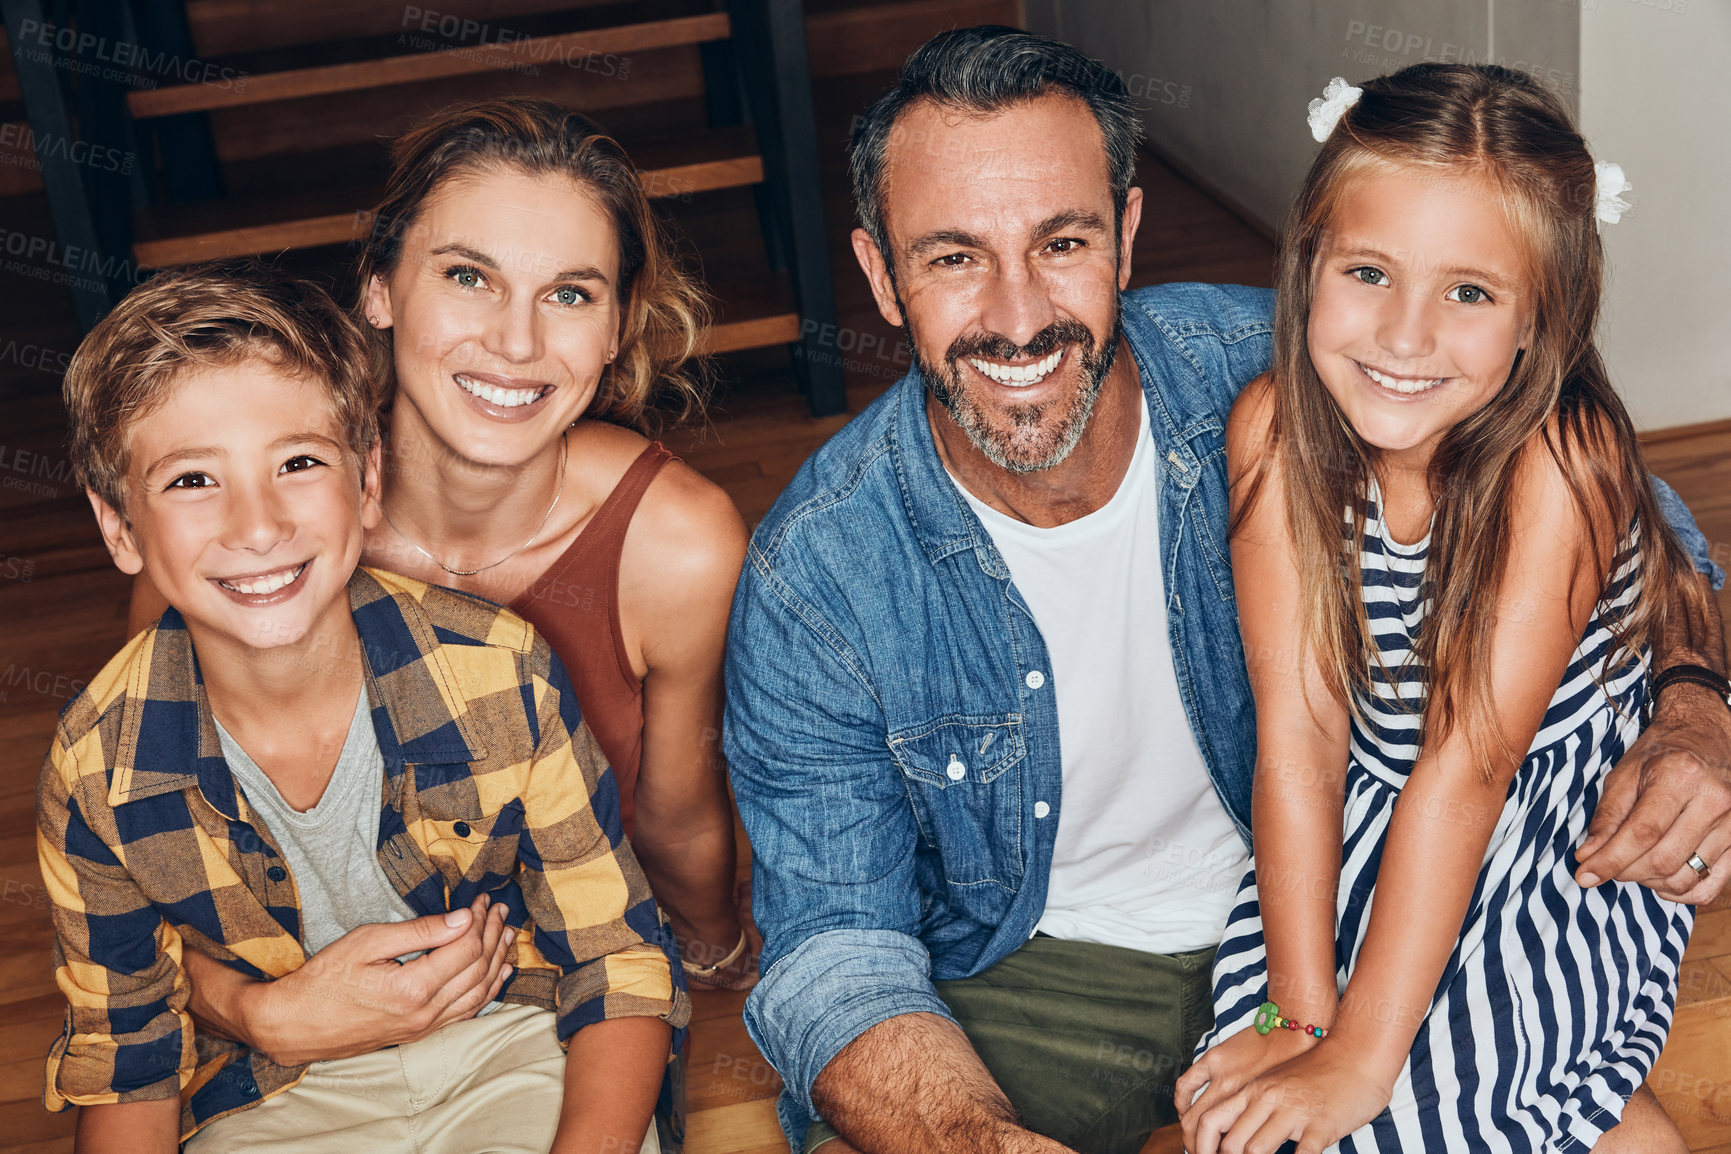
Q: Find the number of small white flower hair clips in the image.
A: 2